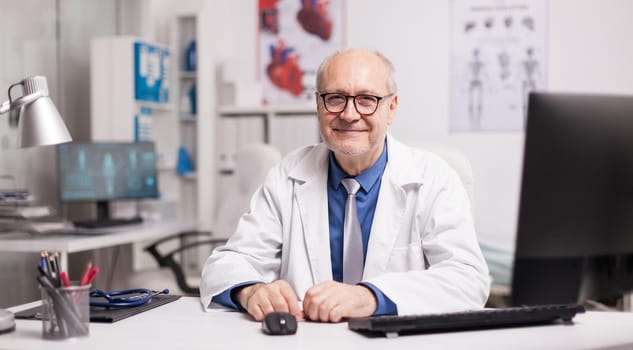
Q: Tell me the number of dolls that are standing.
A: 0